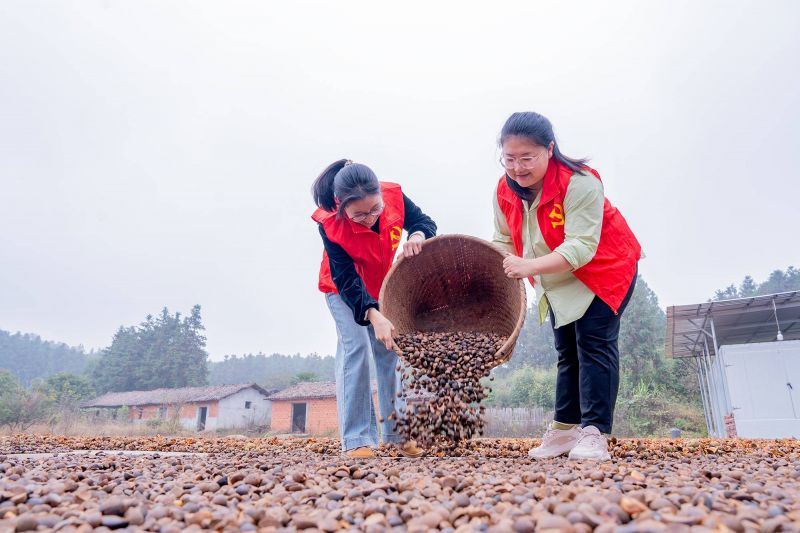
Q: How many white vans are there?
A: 0